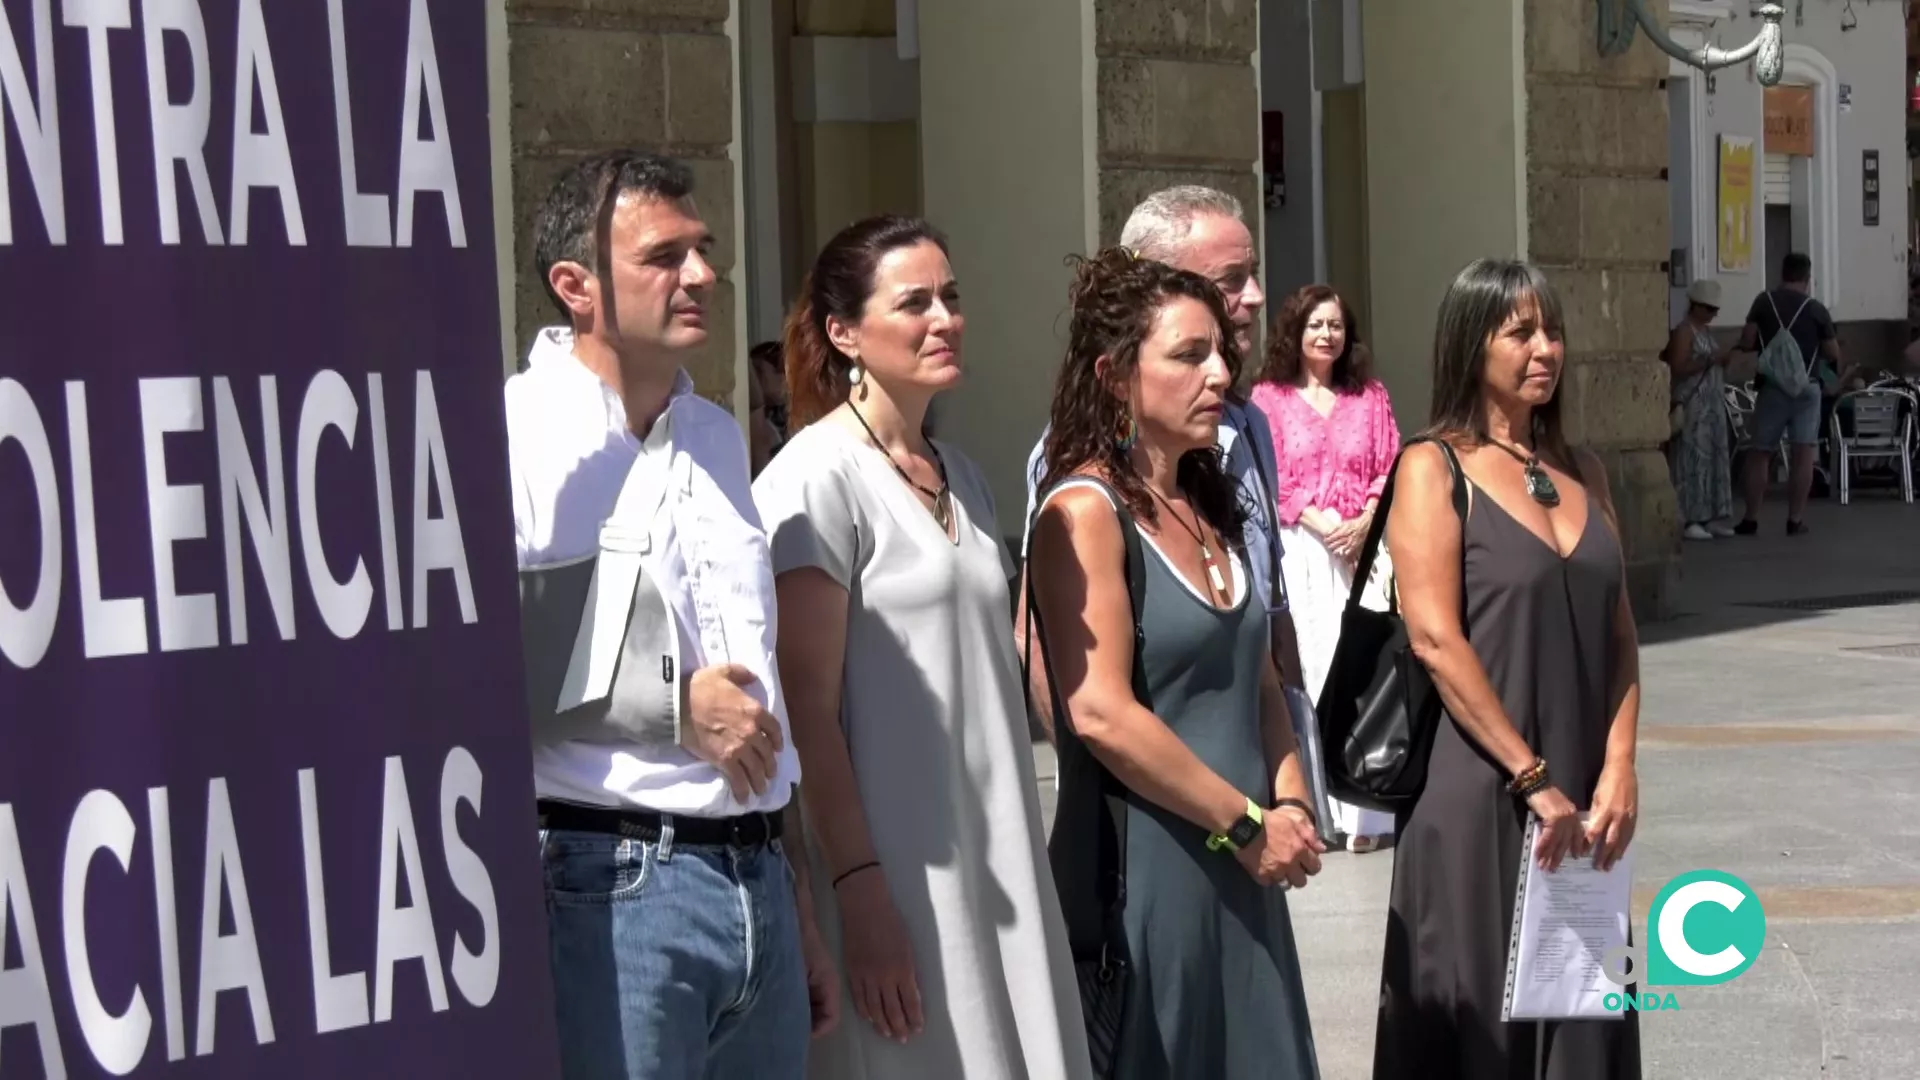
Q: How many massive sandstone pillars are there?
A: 3